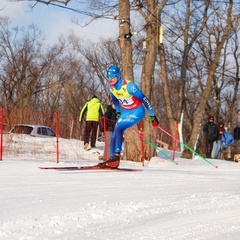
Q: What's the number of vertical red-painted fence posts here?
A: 5